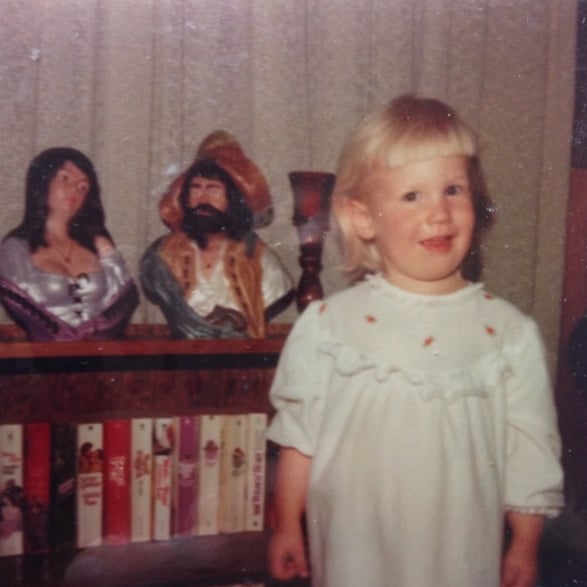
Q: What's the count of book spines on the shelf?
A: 11